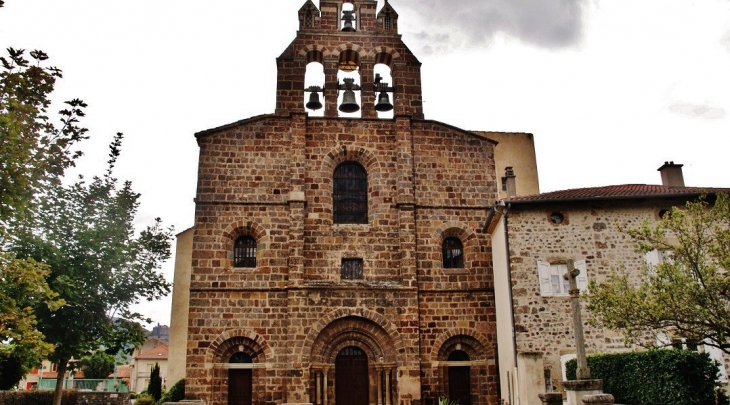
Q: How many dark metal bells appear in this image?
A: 4